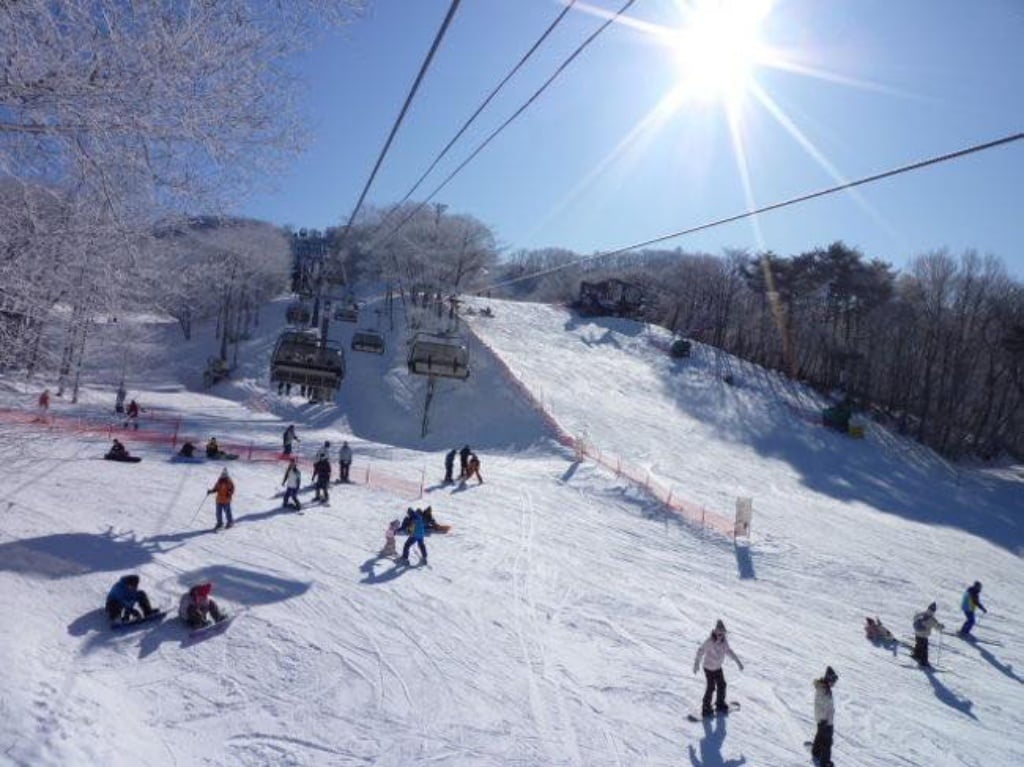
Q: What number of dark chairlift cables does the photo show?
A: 4